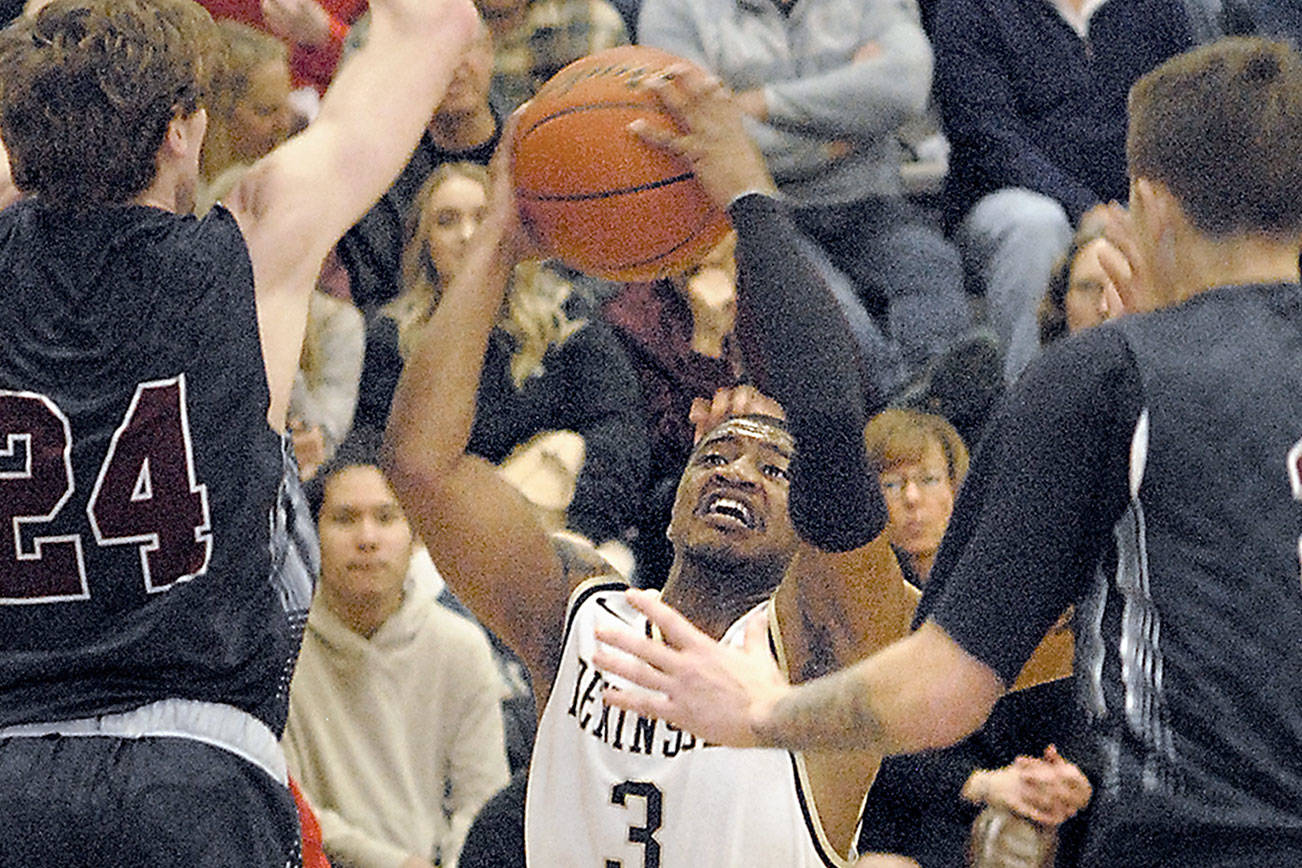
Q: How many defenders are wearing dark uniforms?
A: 2